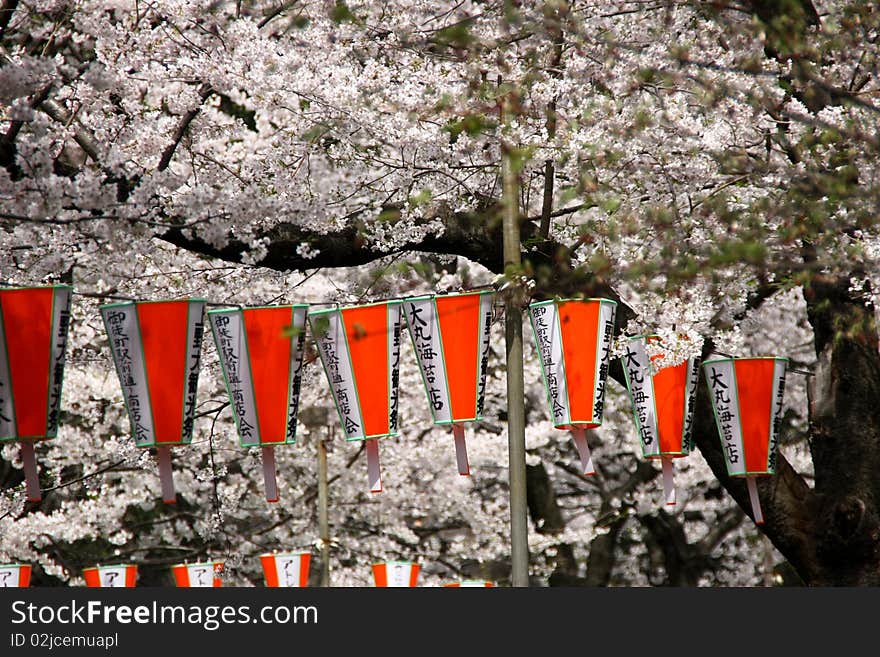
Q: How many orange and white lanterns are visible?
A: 14